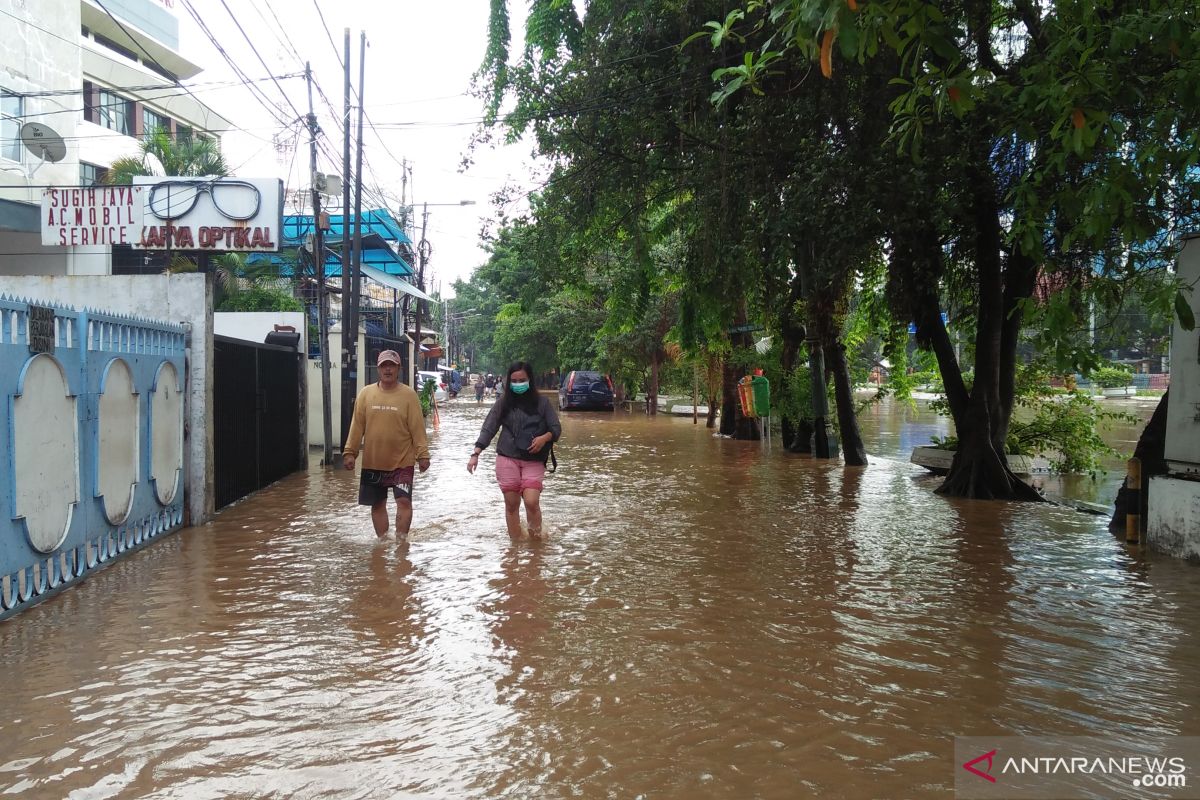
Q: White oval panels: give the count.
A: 3